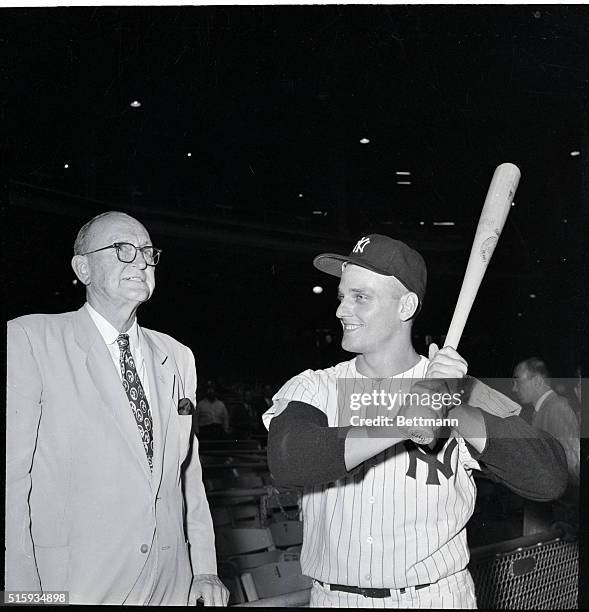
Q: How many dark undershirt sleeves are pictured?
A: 2